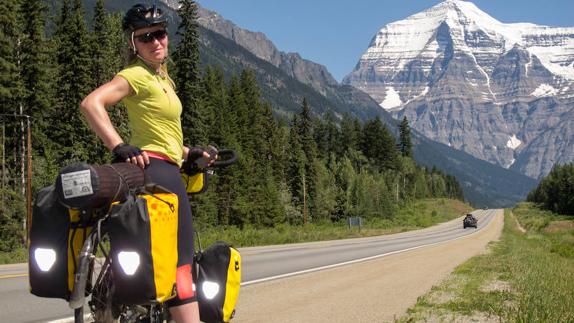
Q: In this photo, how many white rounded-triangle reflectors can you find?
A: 3